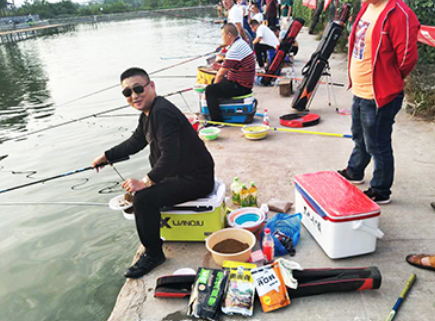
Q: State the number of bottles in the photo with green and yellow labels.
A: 3